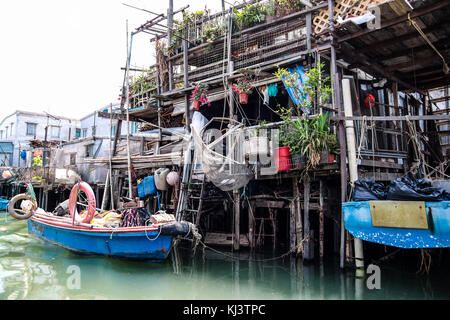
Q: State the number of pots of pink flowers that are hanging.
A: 2